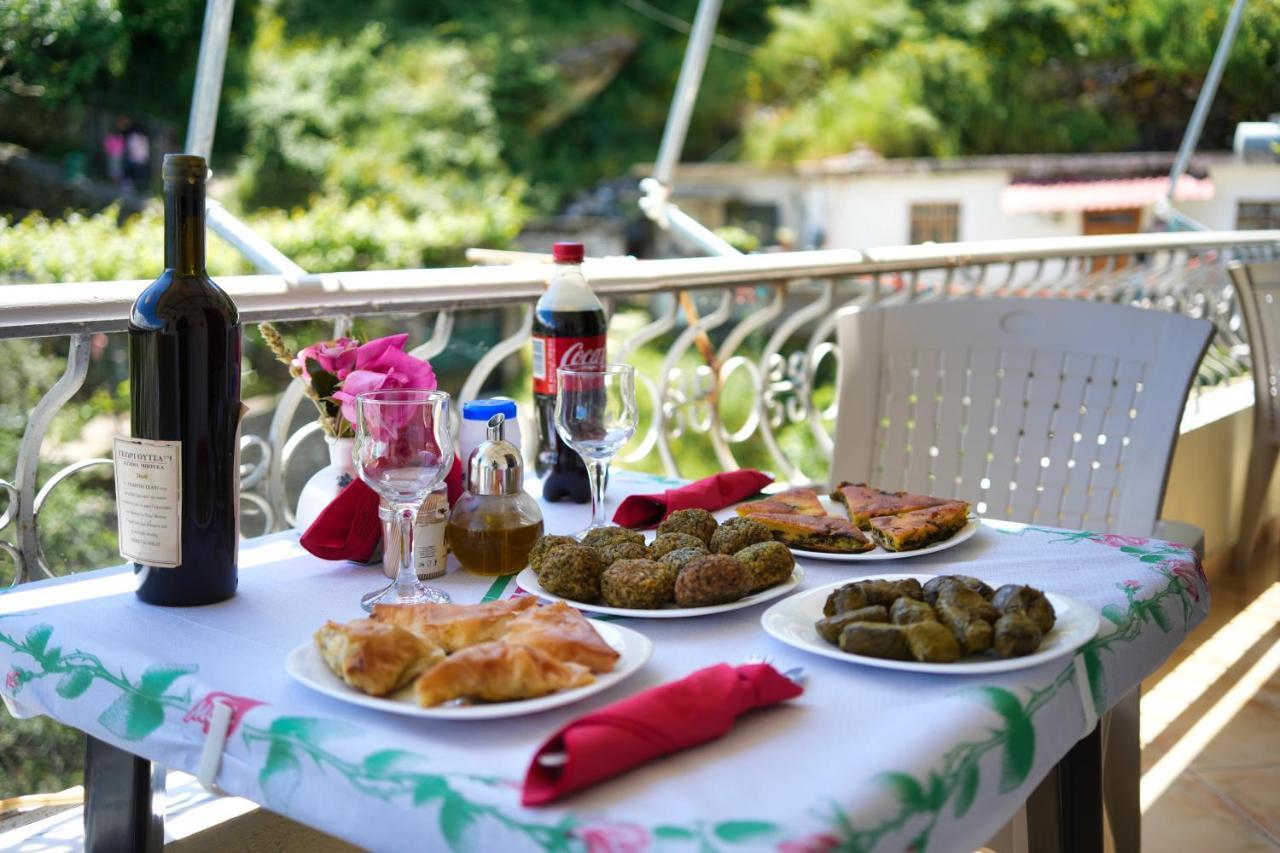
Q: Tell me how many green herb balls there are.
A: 11